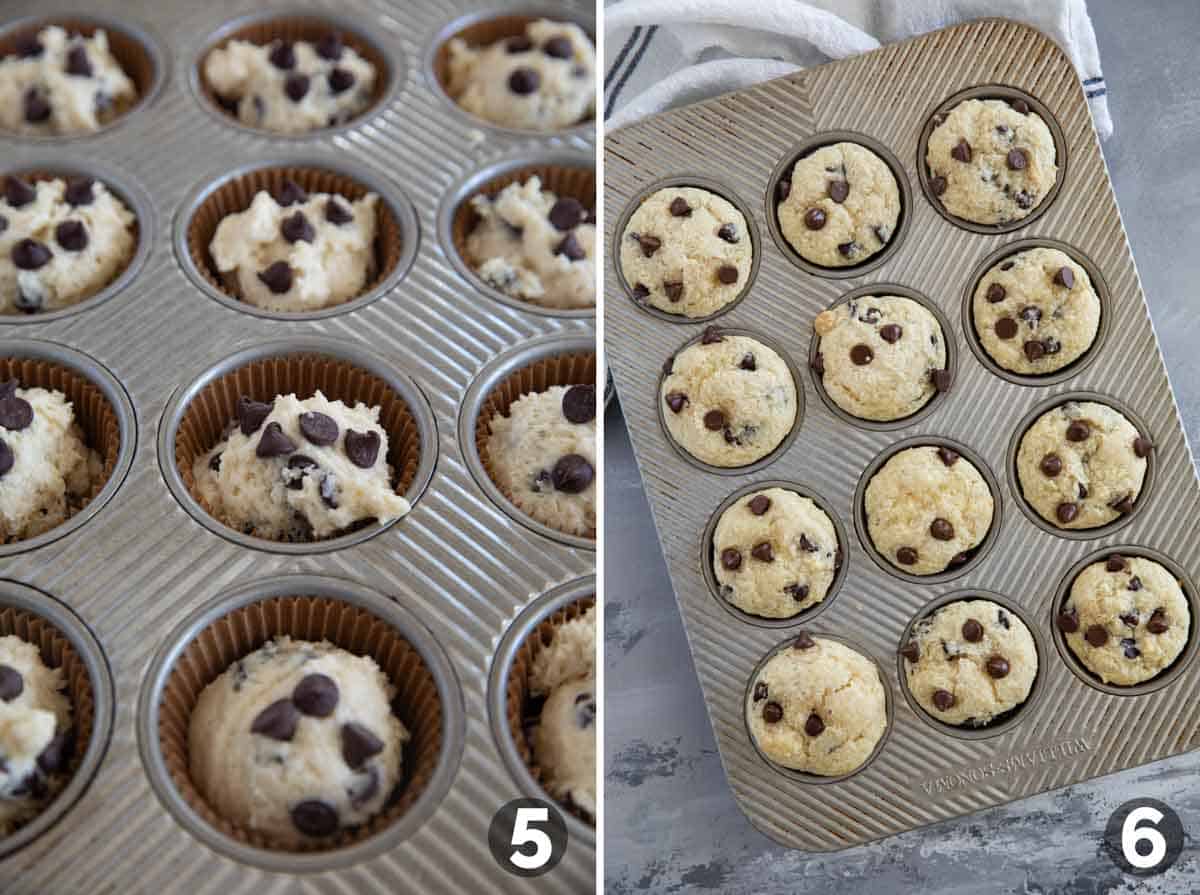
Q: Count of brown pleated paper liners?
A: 12